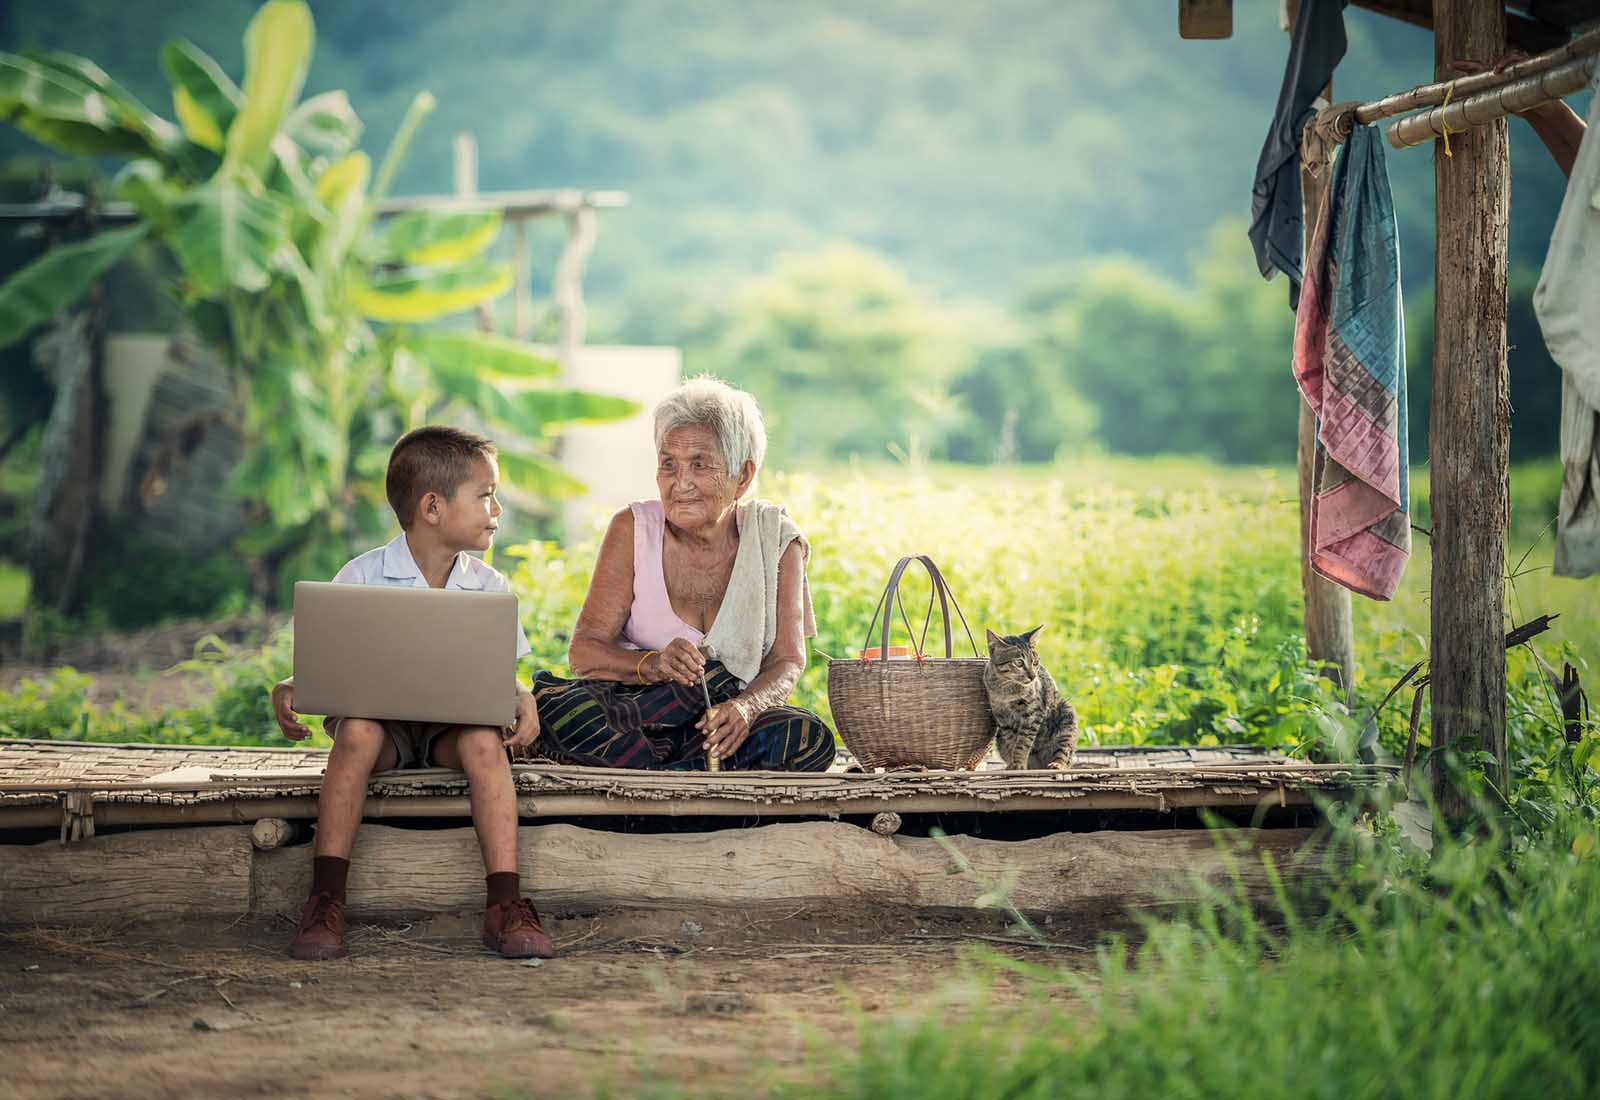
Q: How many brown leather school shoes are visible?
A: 2